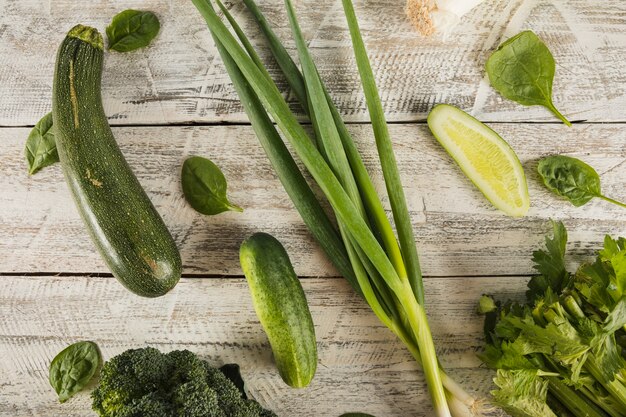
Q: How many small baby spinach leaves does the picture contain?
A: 6